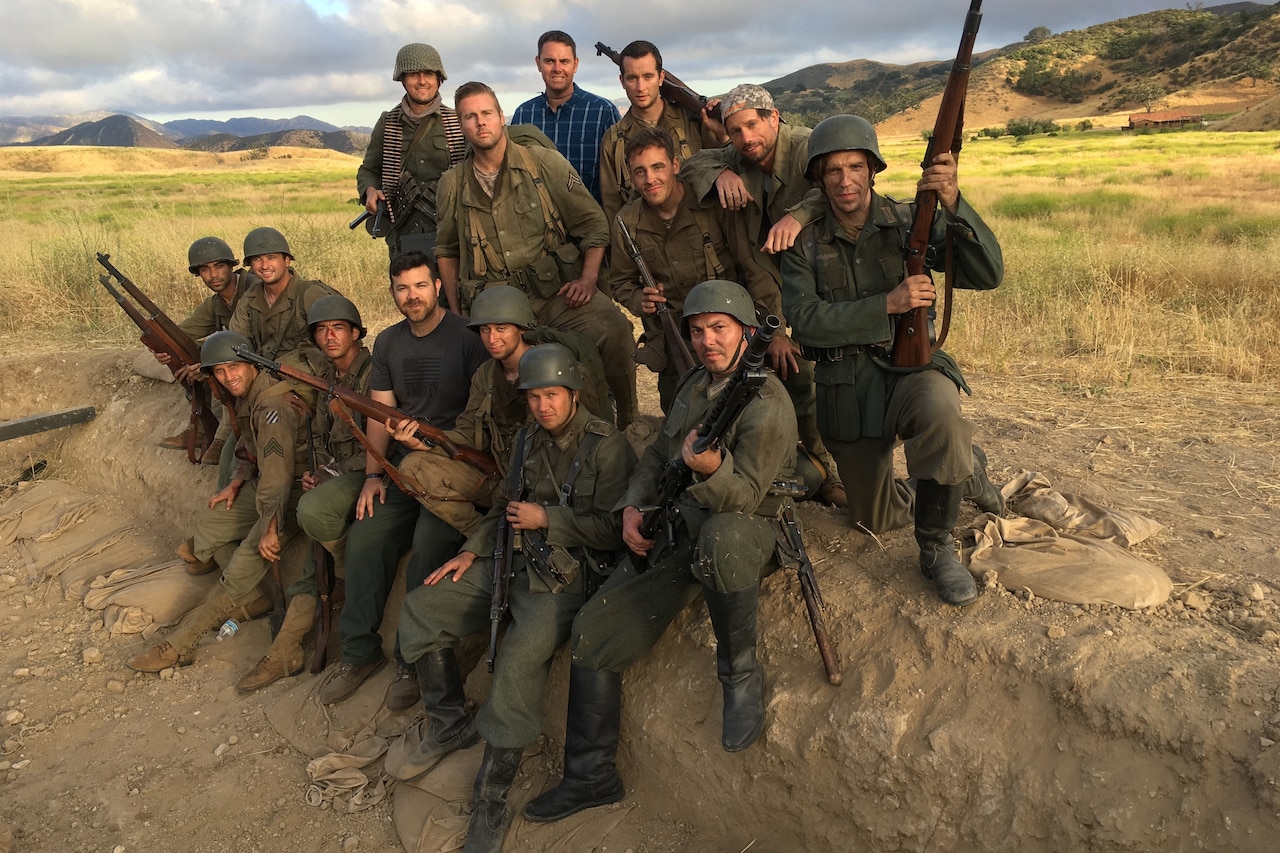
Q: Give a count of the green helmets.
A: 9